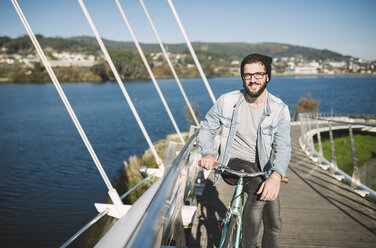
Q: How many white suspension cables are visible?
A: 5